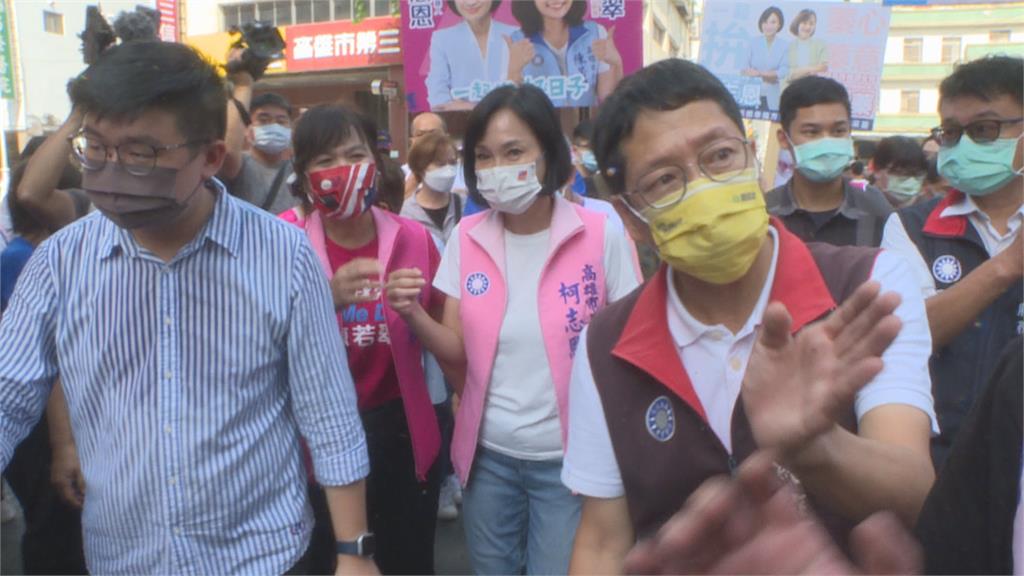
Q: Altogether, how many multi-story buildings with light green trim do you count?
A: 1